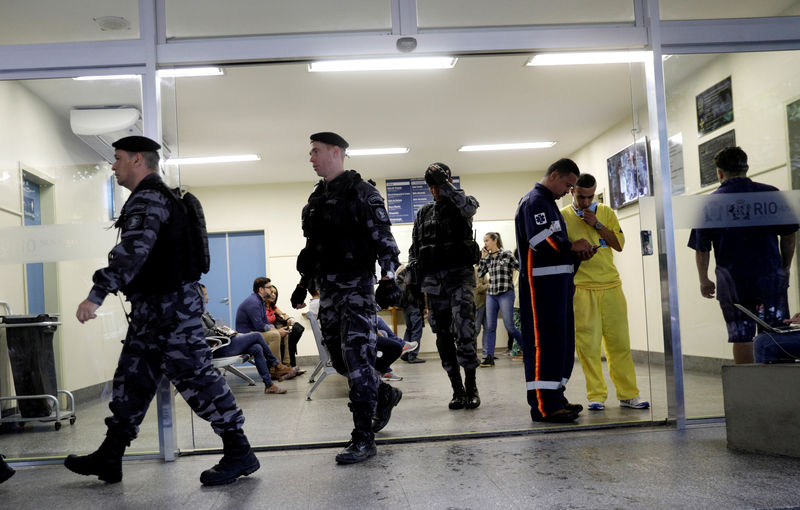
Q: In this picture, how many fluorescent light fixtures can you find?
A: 6